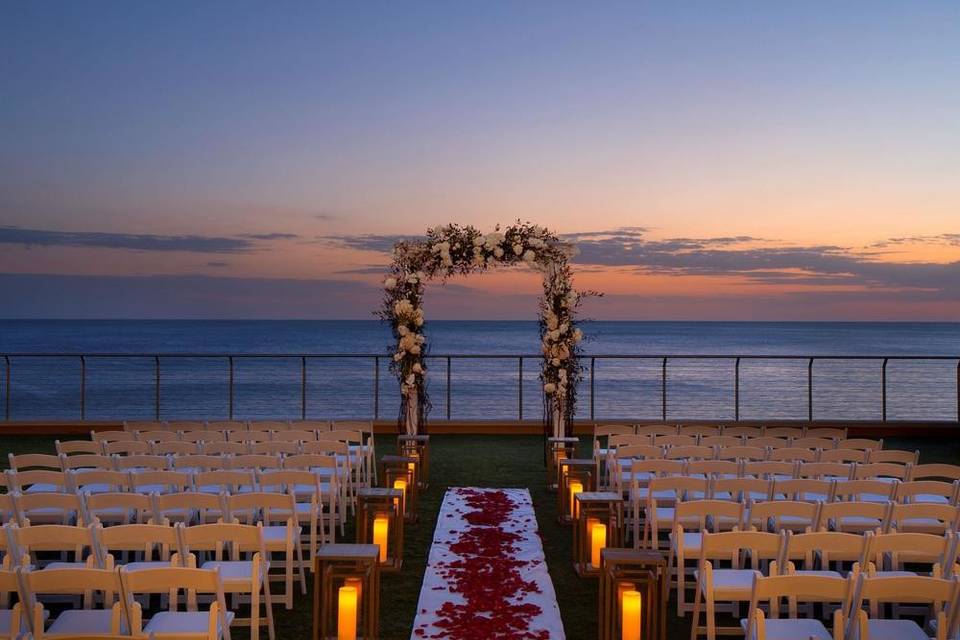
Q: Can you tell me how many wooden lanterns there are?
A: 8